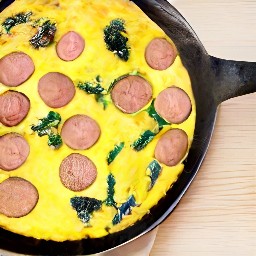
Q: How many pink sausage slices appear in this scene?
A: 12